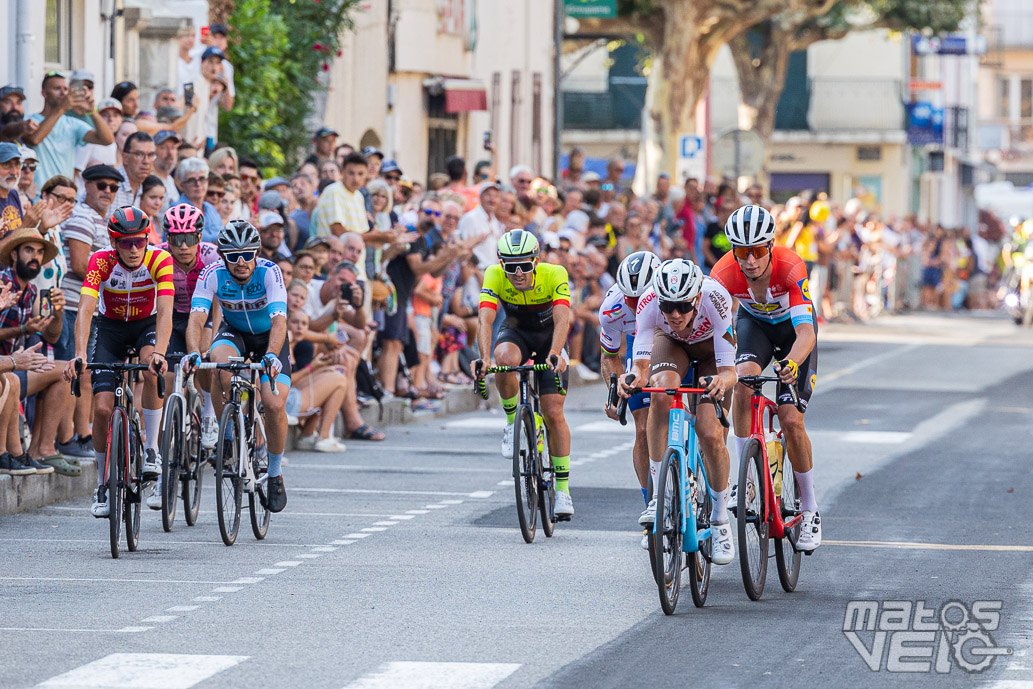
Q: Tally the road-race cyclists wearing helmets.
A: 7